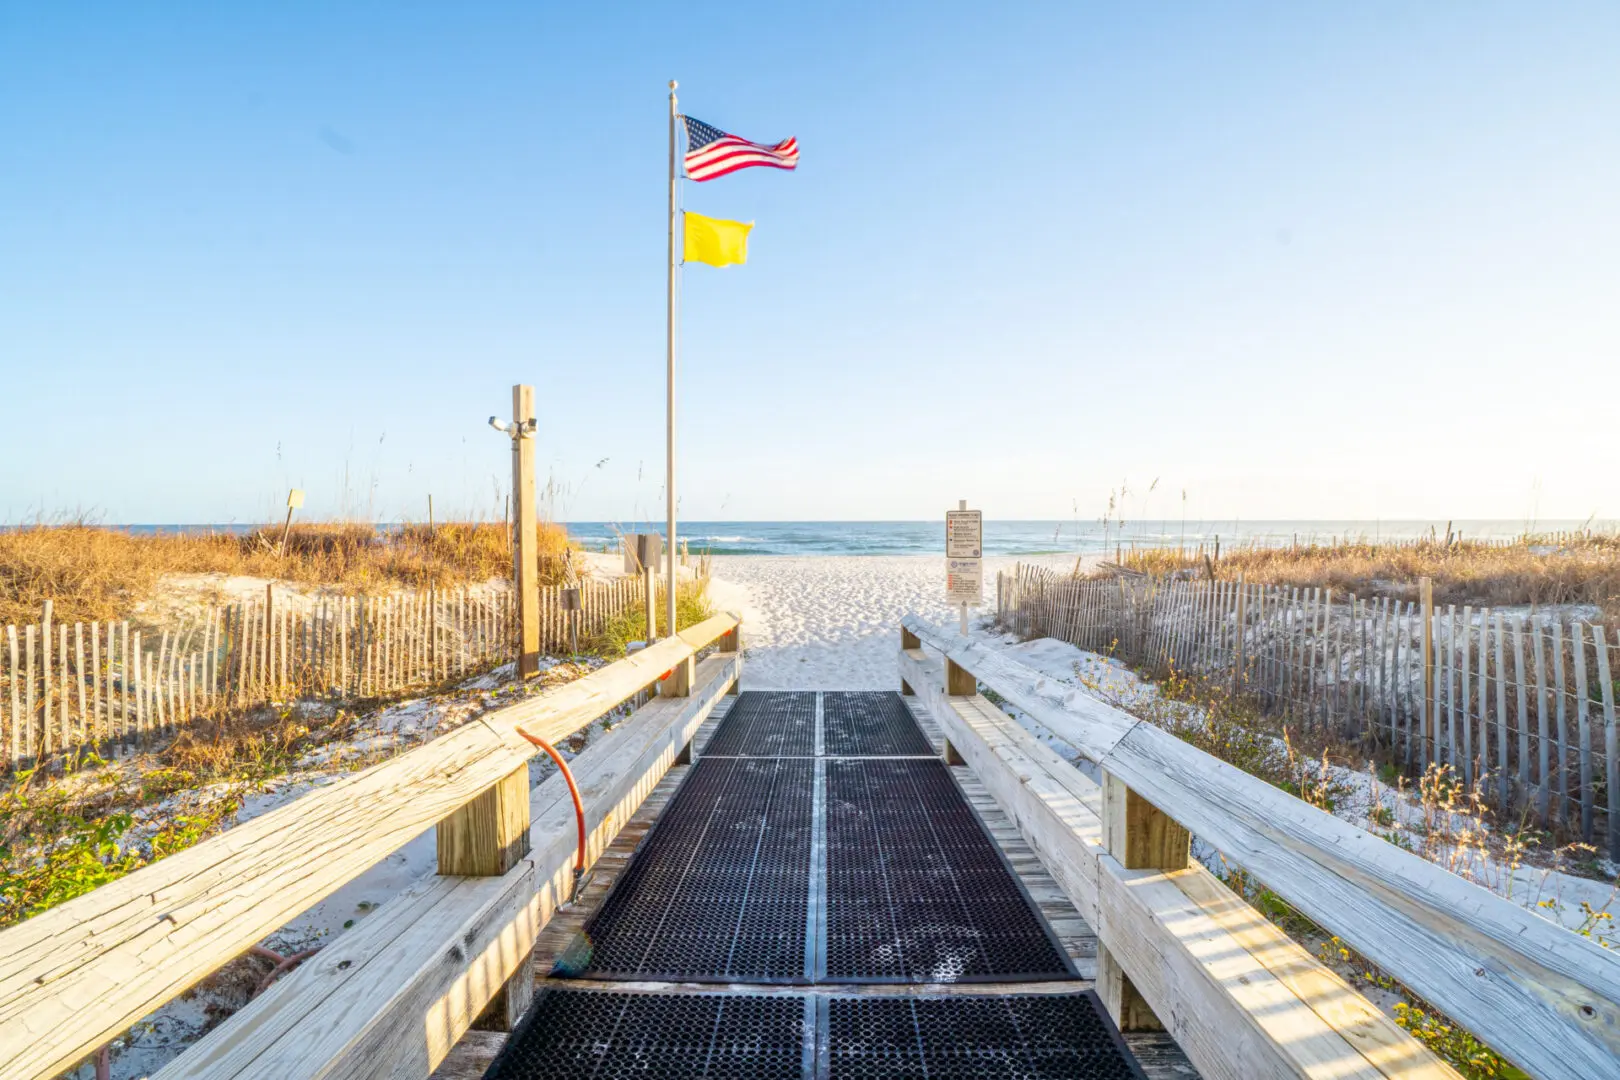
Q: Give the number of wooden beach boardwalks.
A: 1